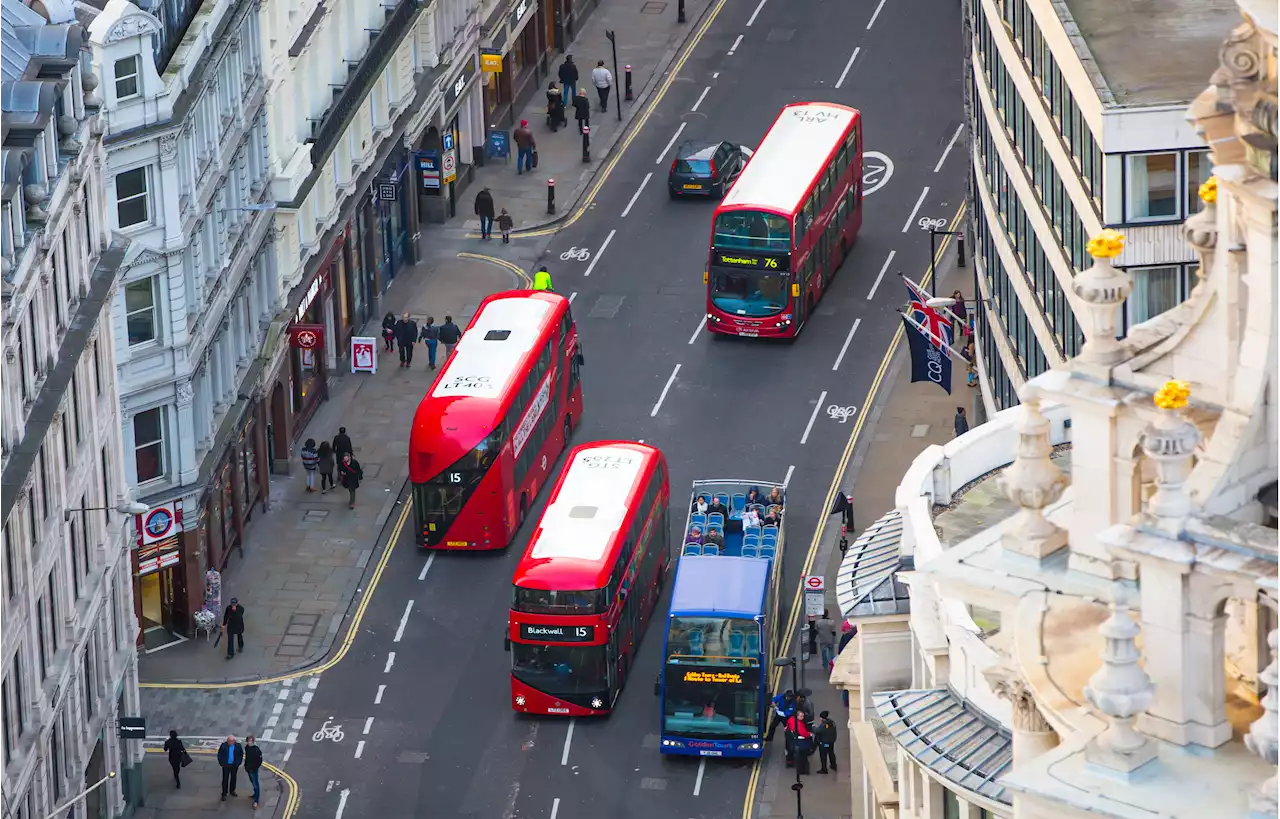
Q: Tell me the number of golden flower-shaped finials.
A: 3